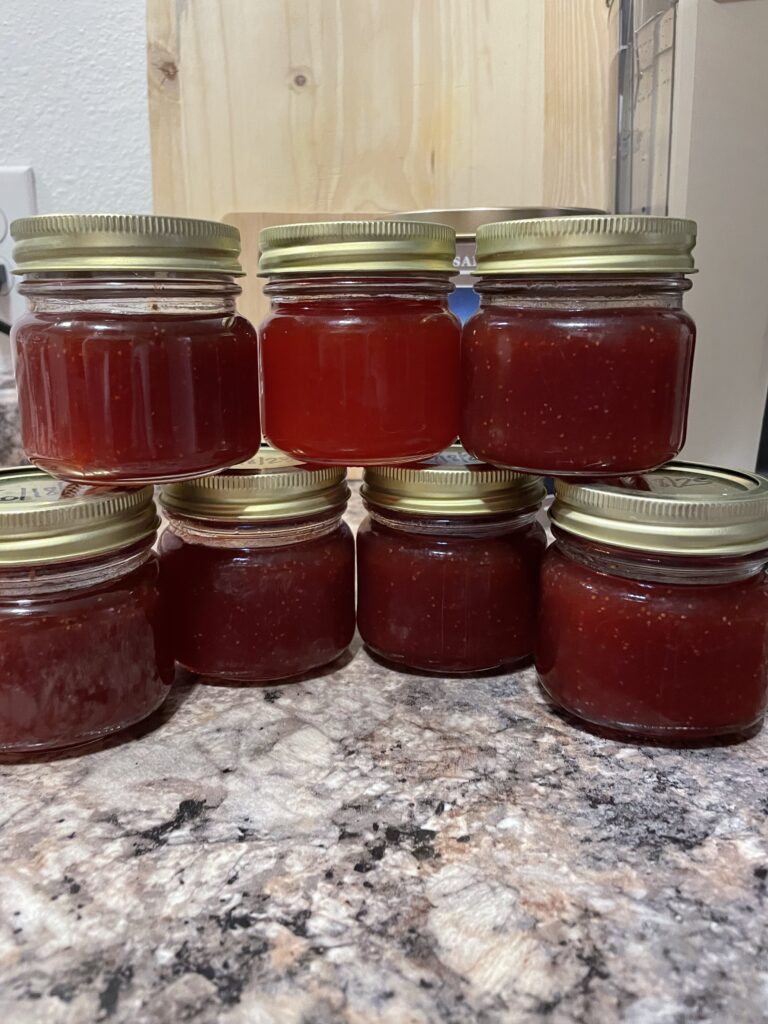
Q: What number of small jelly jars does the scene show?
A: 7